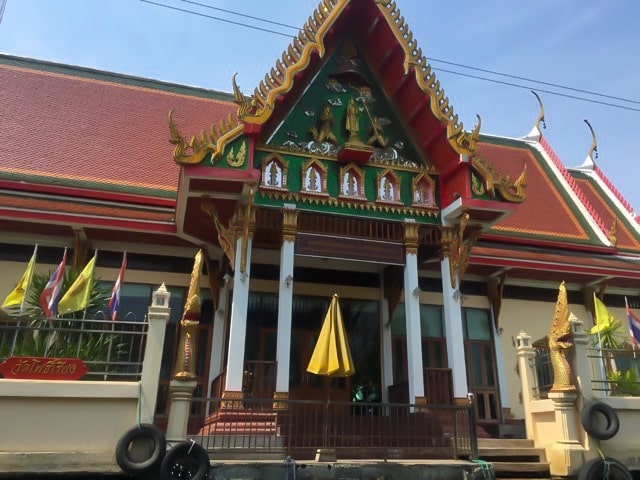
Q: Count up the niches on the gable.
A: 5